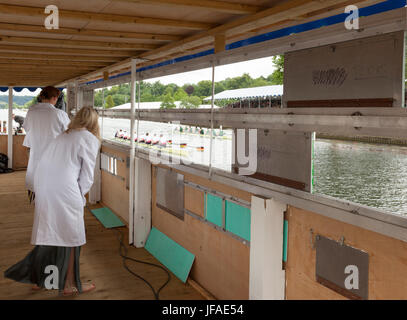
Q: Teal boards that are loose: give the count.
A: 2